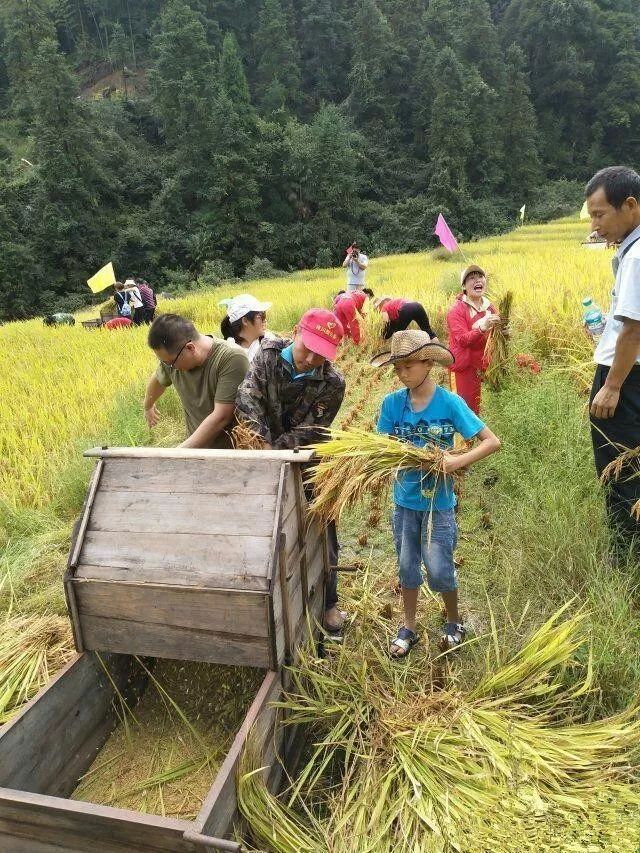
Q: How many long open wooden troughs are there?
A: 1